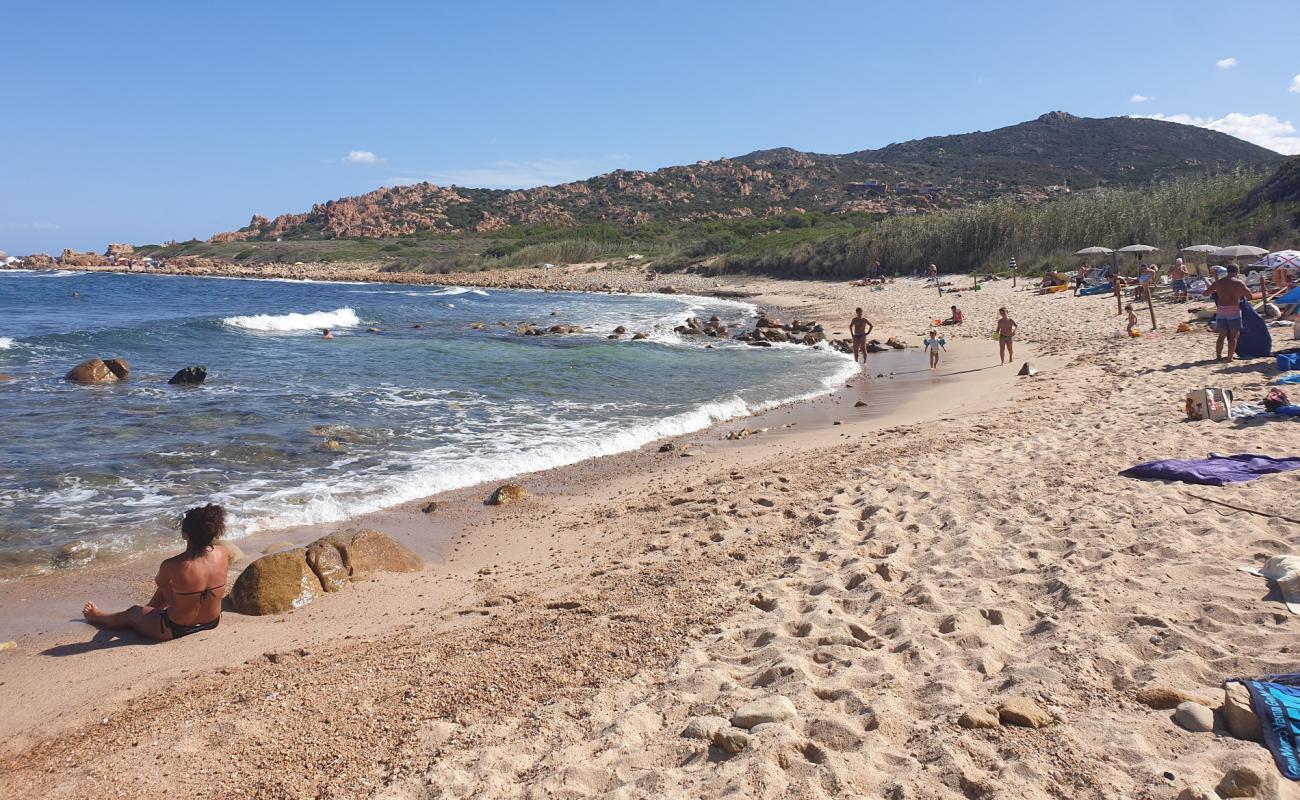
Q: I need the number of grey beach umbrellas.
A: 4